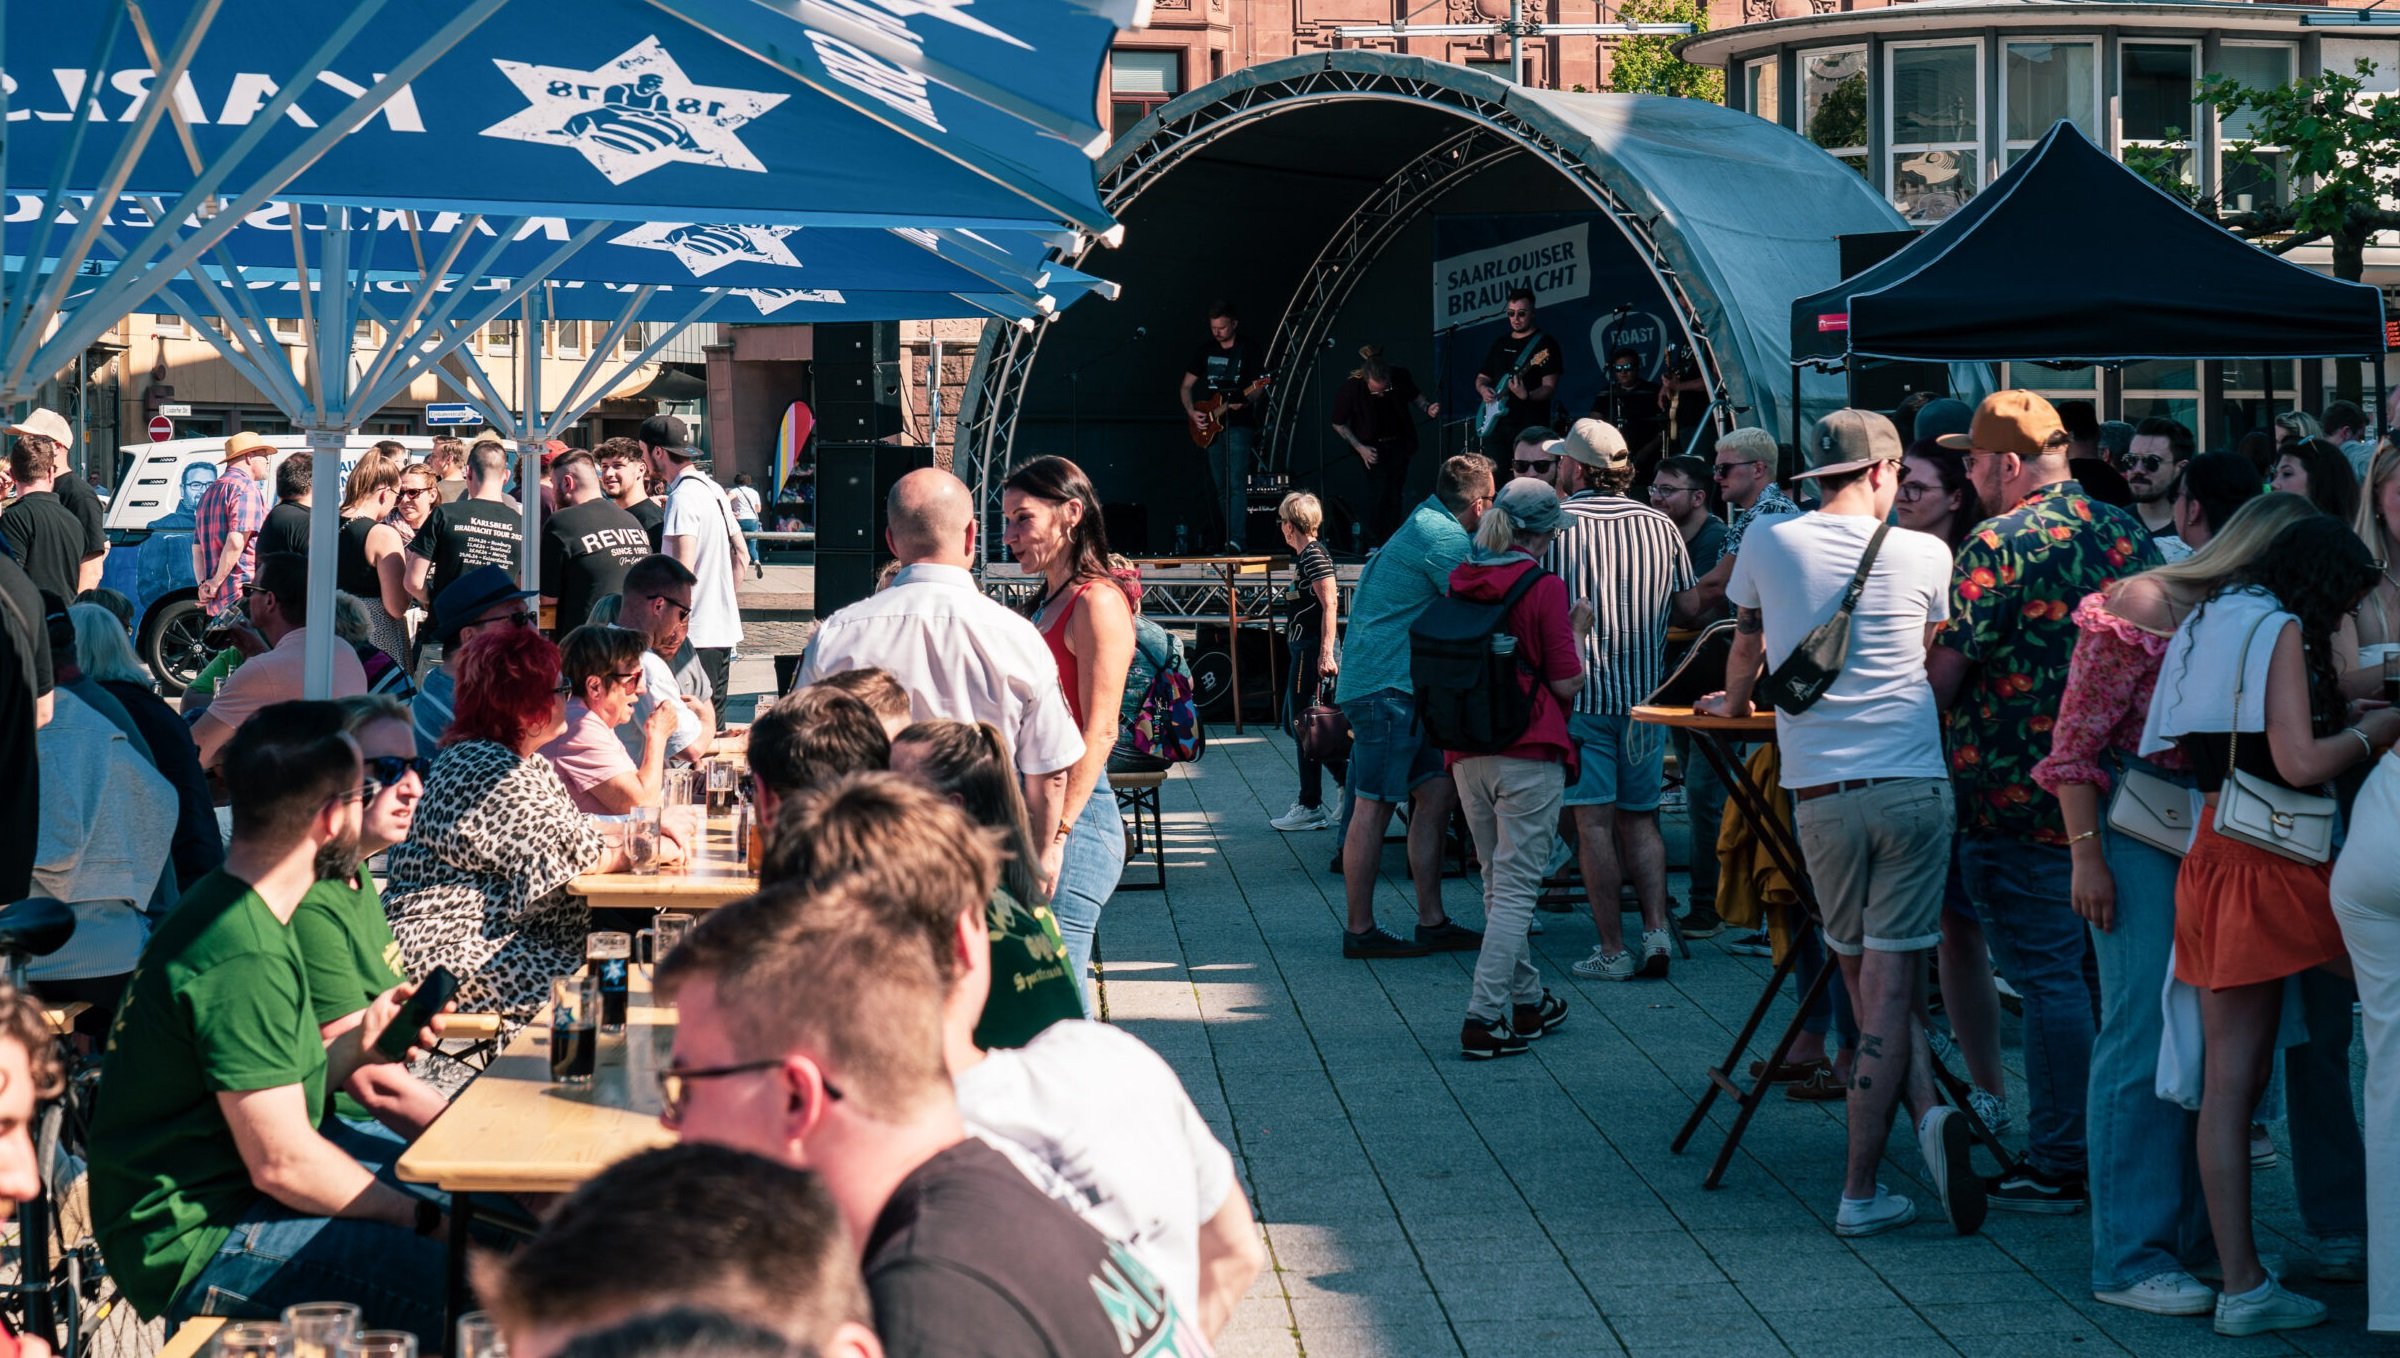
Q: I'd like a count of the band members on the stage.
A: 5